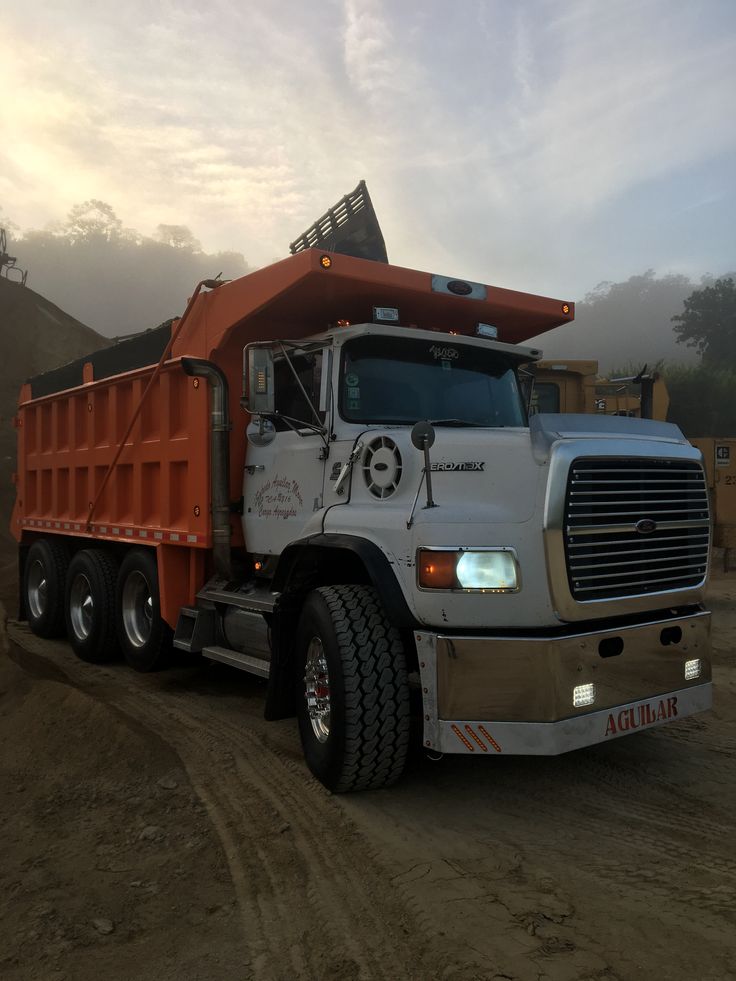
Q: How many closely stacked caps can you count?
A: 0